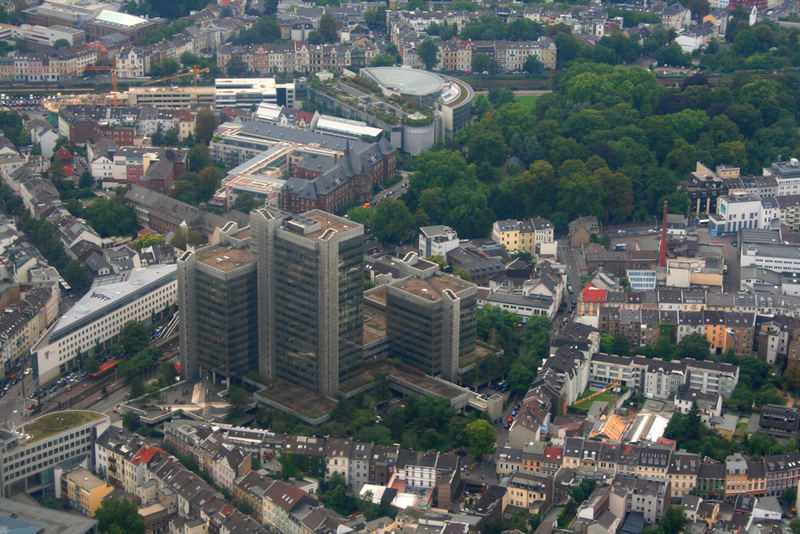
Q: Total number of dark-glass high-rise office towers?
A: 3